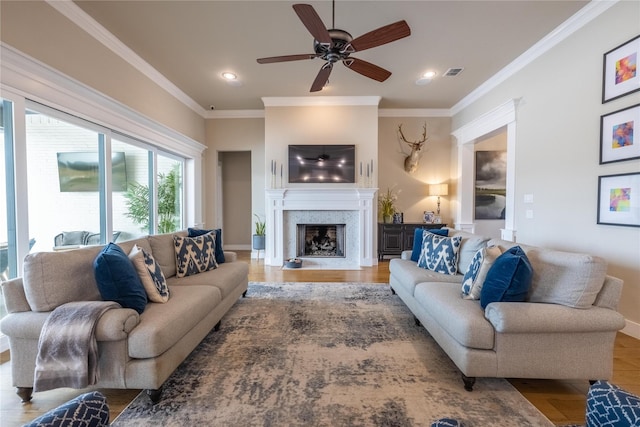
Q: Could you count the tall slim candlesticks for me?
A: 6